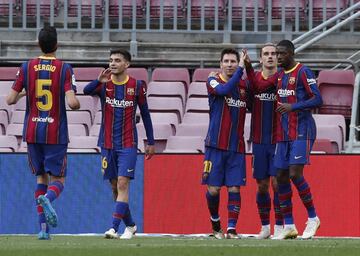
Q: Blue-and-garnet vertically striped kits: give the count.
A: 5